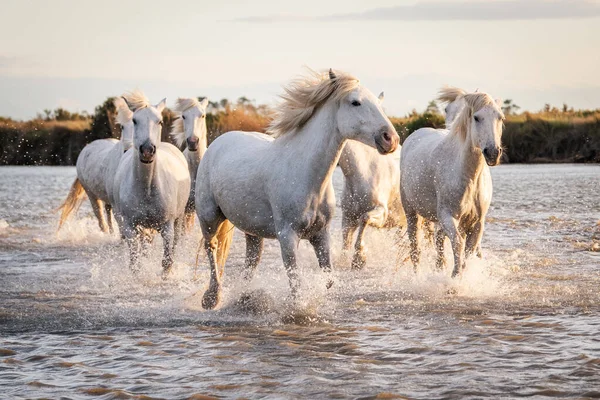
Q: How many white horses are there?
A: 7